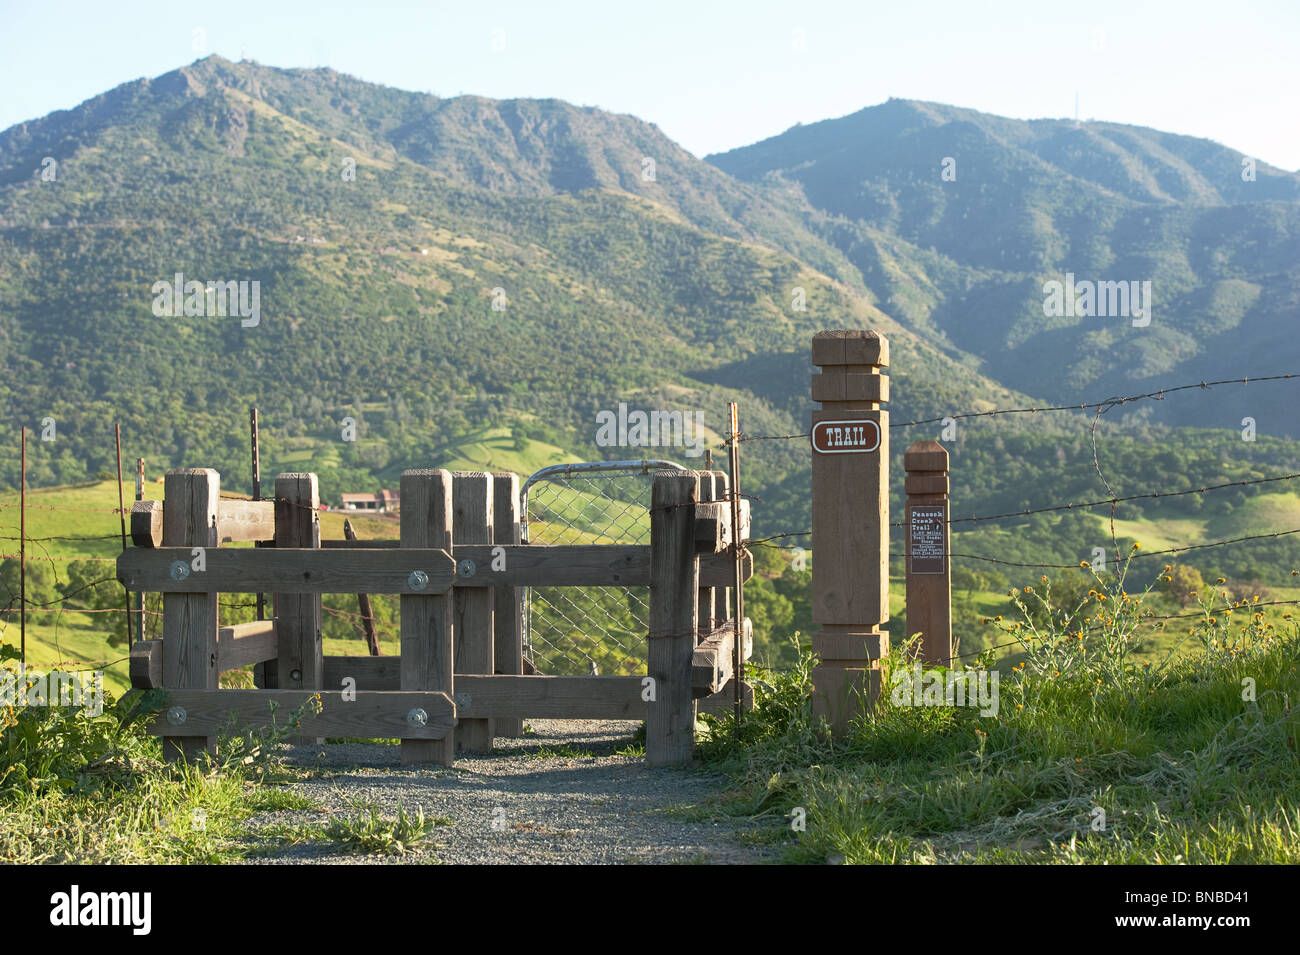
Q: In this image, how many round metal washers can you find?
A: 6